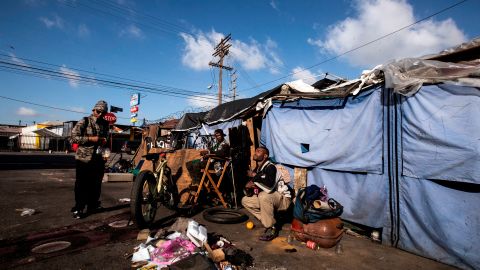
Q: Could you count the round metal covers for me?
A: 2